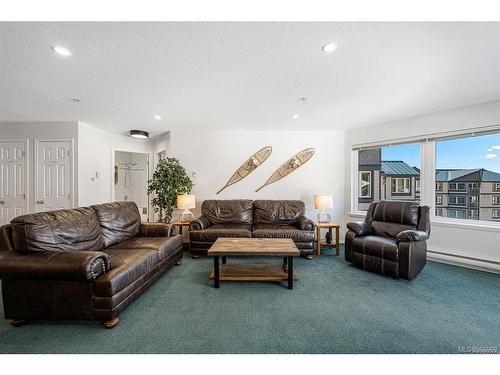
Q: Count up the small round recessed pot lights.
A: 4